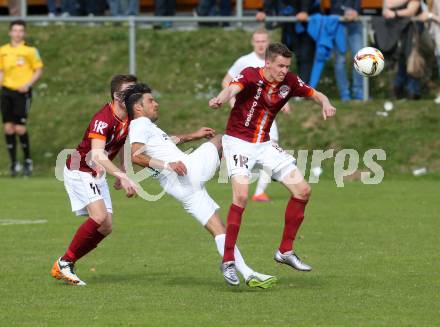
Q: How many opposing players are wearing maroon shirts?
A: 2